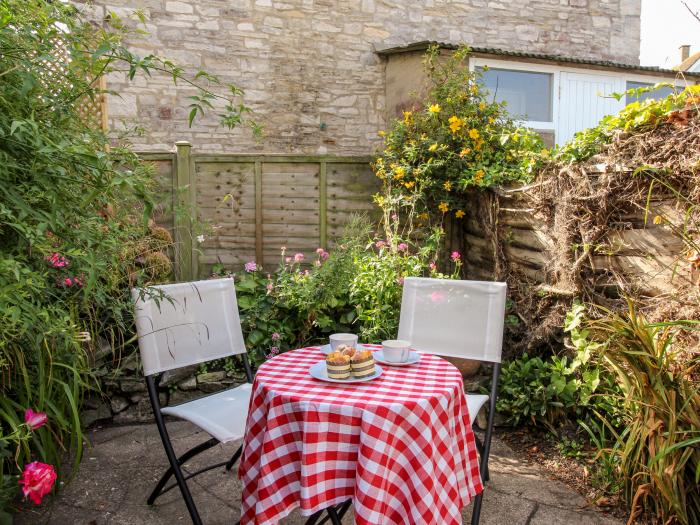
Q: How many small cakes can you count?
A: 3